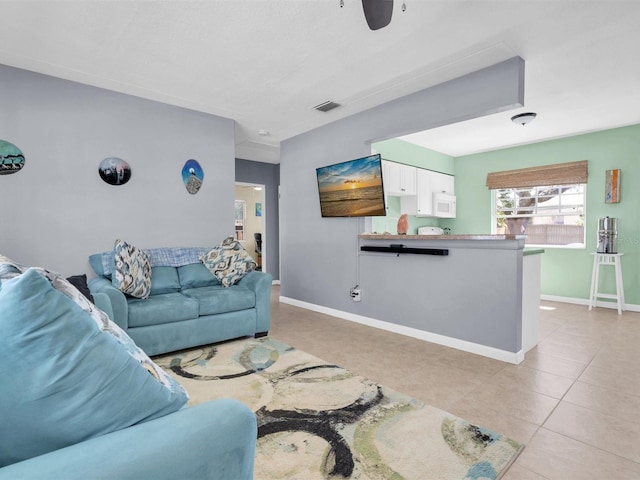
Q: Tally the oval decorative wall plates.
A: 3